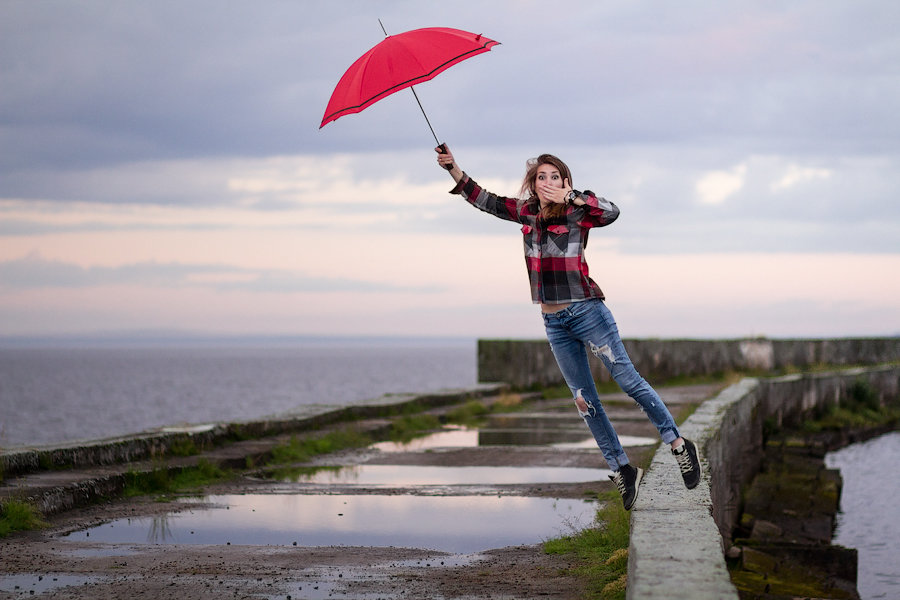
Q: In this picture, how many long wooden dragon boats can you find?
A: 0